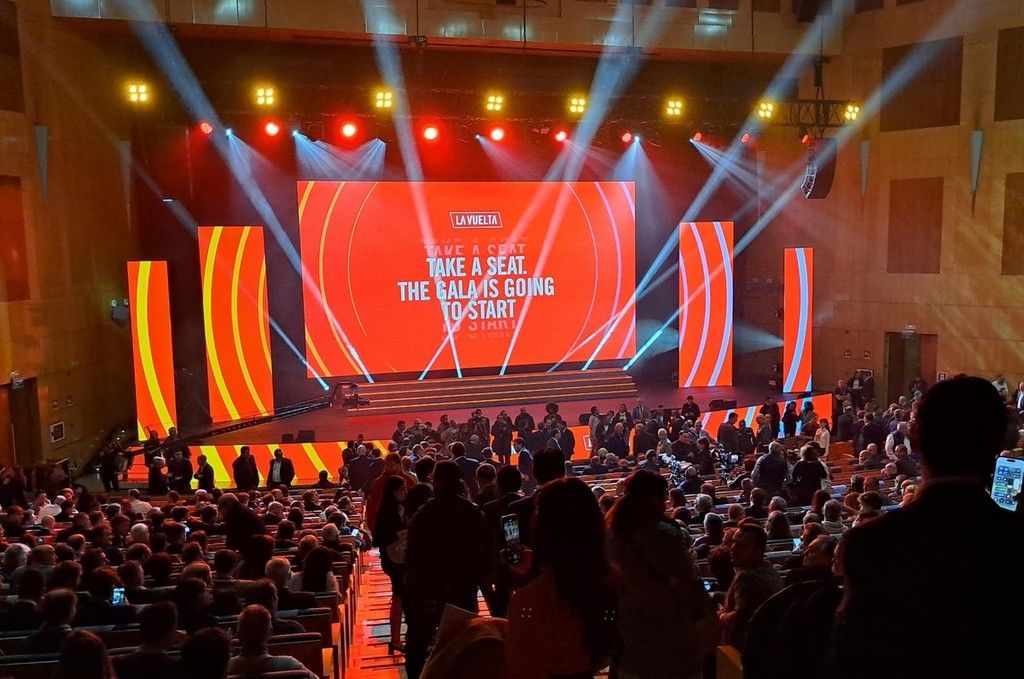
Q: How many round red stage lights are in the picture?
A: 10